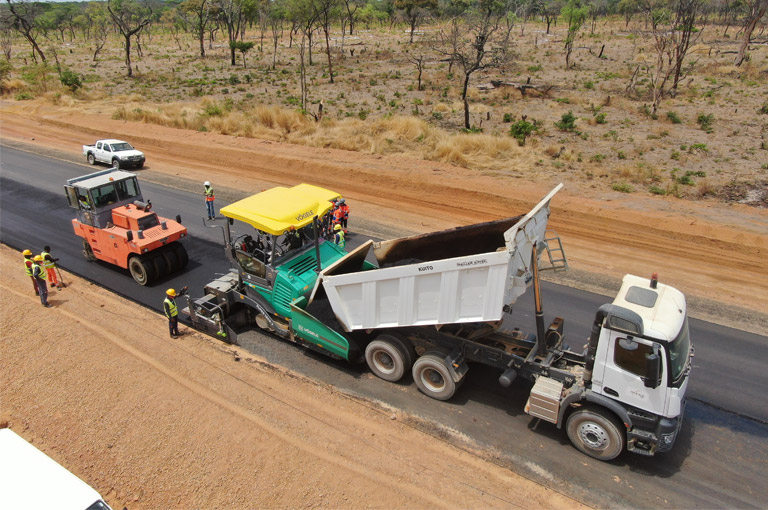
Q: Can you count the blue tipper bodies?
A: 0